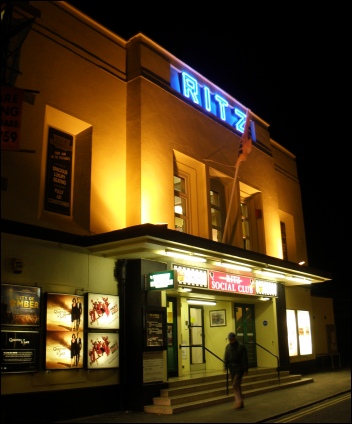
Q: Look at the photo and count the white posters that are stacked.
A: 2